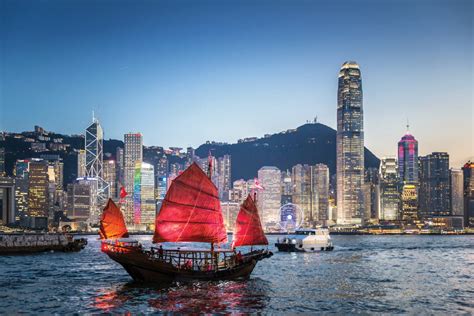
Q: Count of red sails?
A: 3